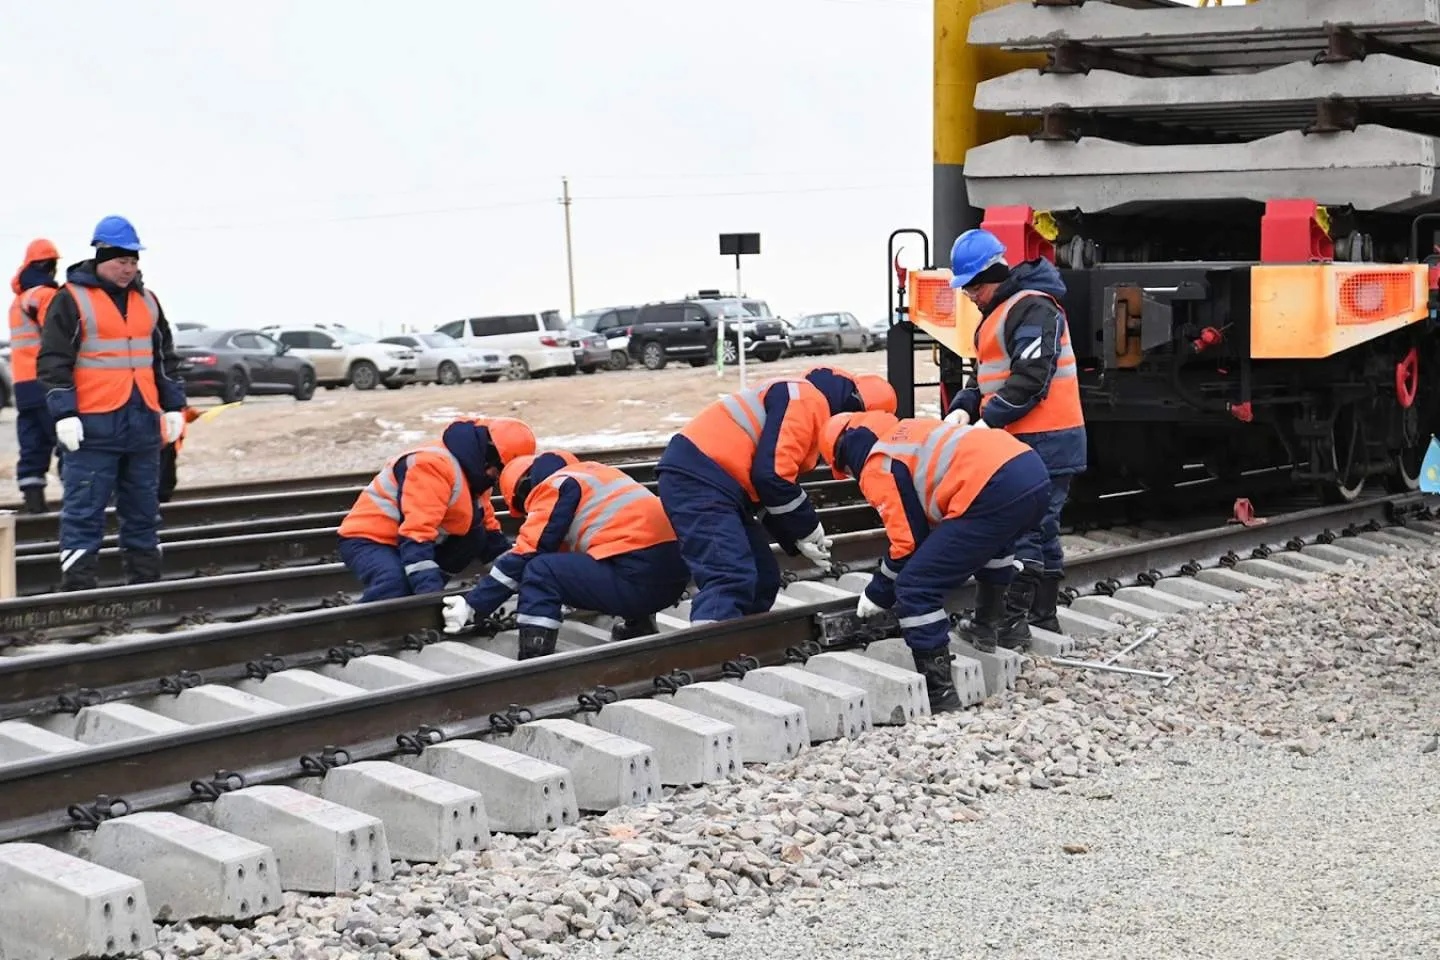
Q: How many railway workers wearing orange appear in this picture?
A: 7